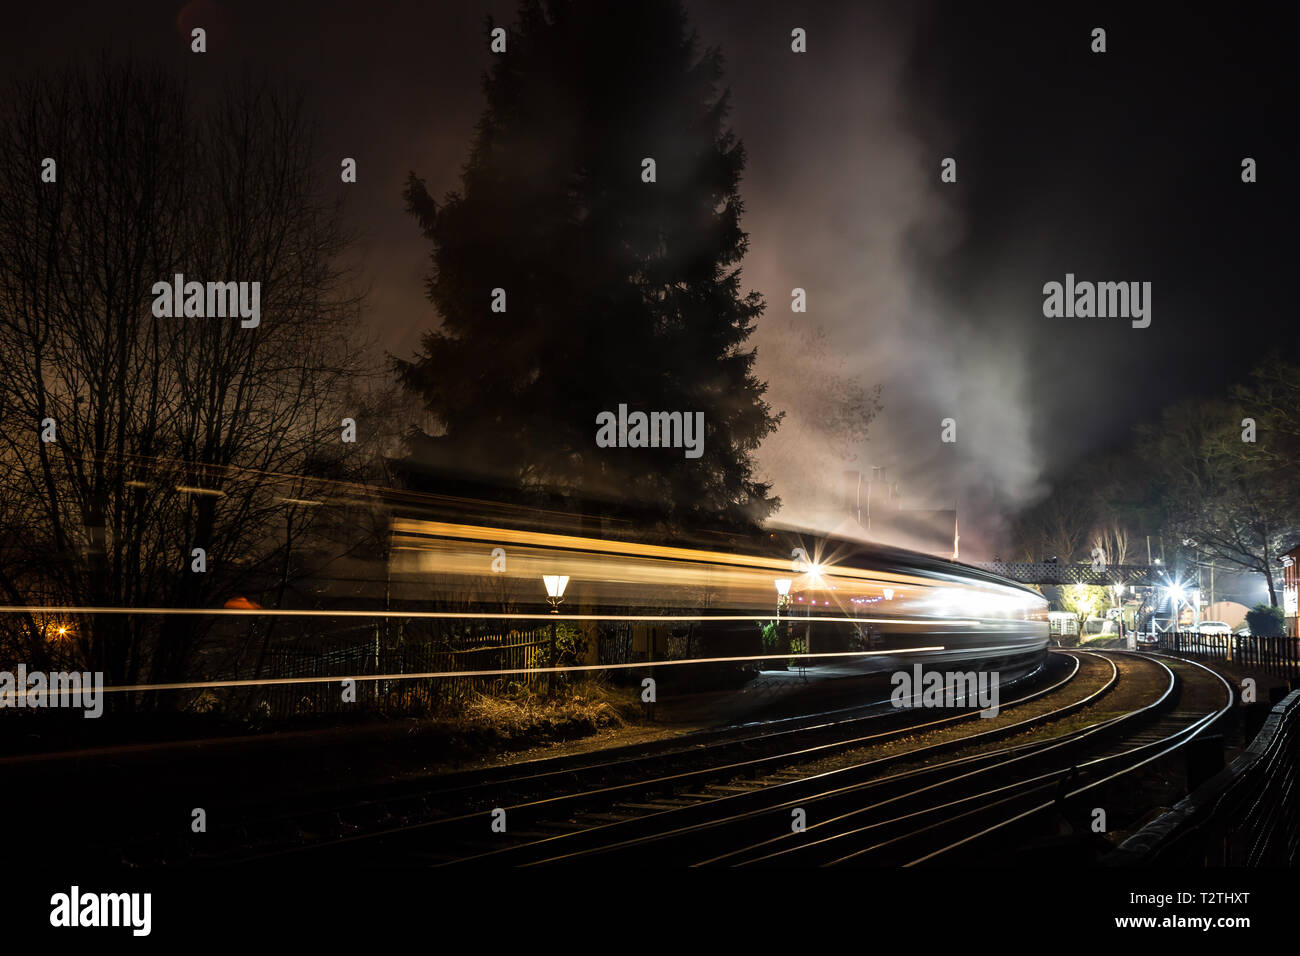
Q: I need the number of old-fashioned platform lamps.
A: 3